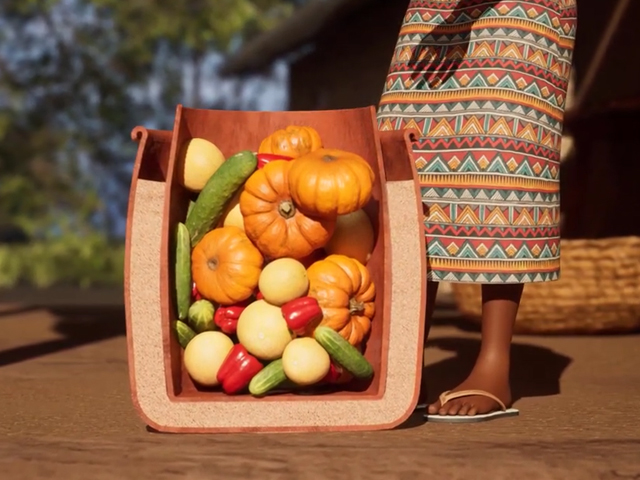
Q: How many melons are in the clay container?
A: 7